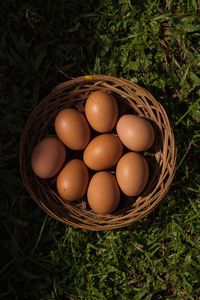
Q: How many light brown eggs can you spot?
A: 8